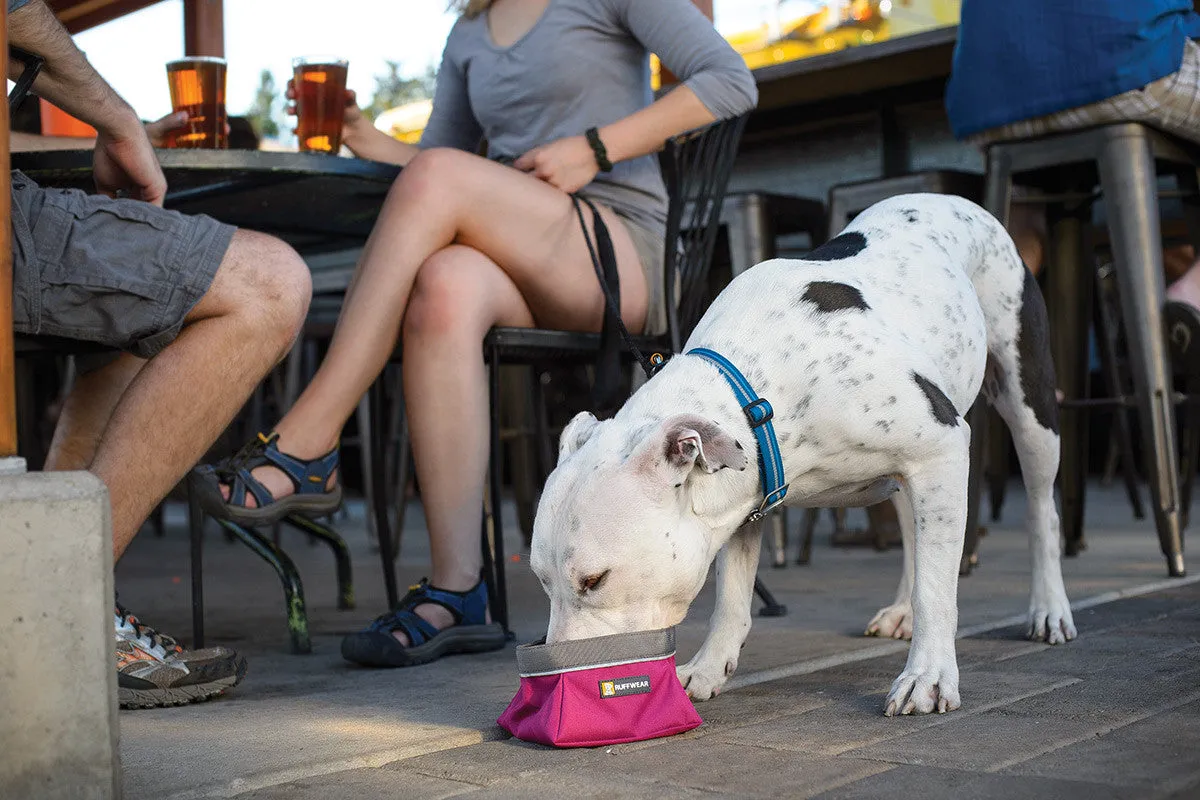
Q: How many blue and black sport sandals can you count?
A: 2